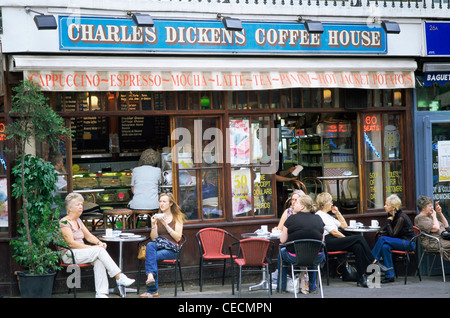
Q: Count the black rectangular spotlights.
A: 5